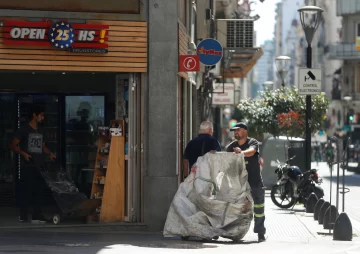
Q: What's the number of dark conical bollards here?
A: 5